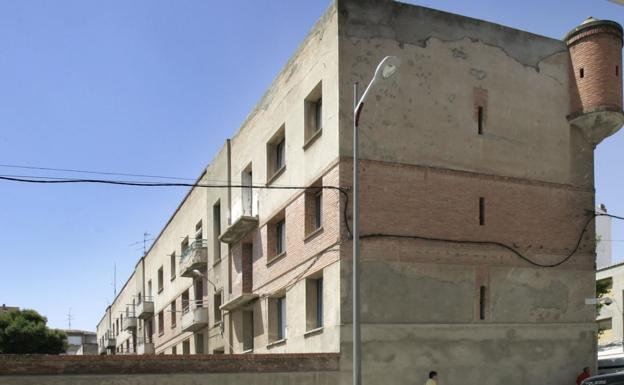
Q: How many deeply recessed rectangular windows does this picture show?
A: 6